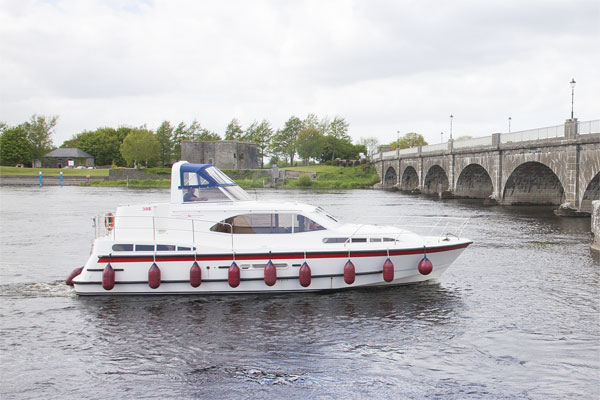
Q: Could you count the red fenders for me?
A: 10